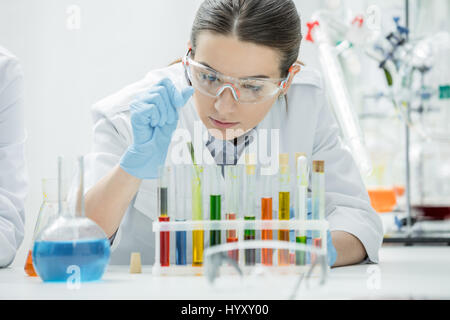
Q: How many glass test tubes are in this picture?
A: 10